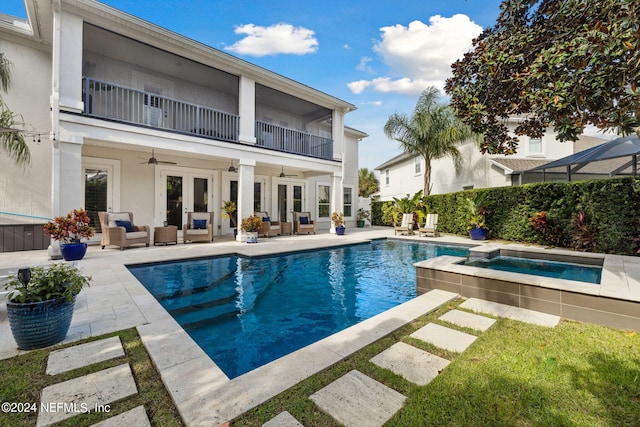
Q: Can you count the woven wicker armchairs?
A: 4